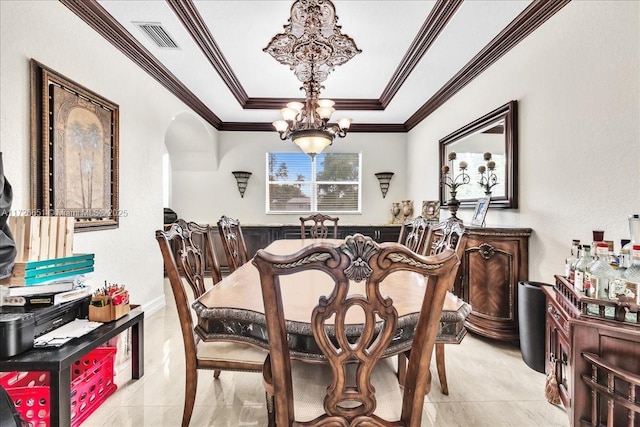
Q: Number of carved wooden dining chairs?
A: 6